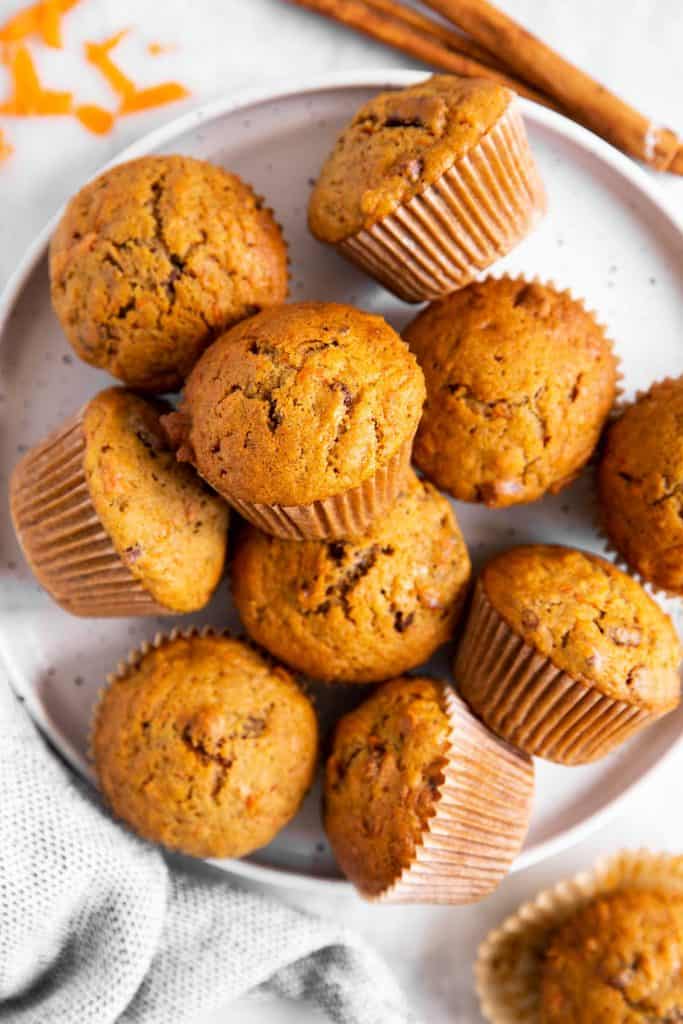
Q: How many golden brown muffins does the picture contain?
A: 11